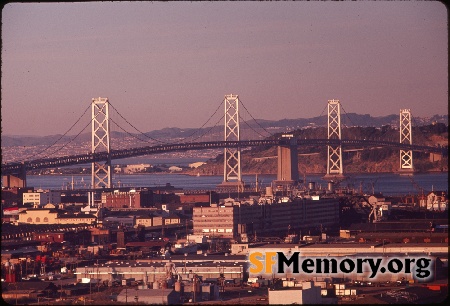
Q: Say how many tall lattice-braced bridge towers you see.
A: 4